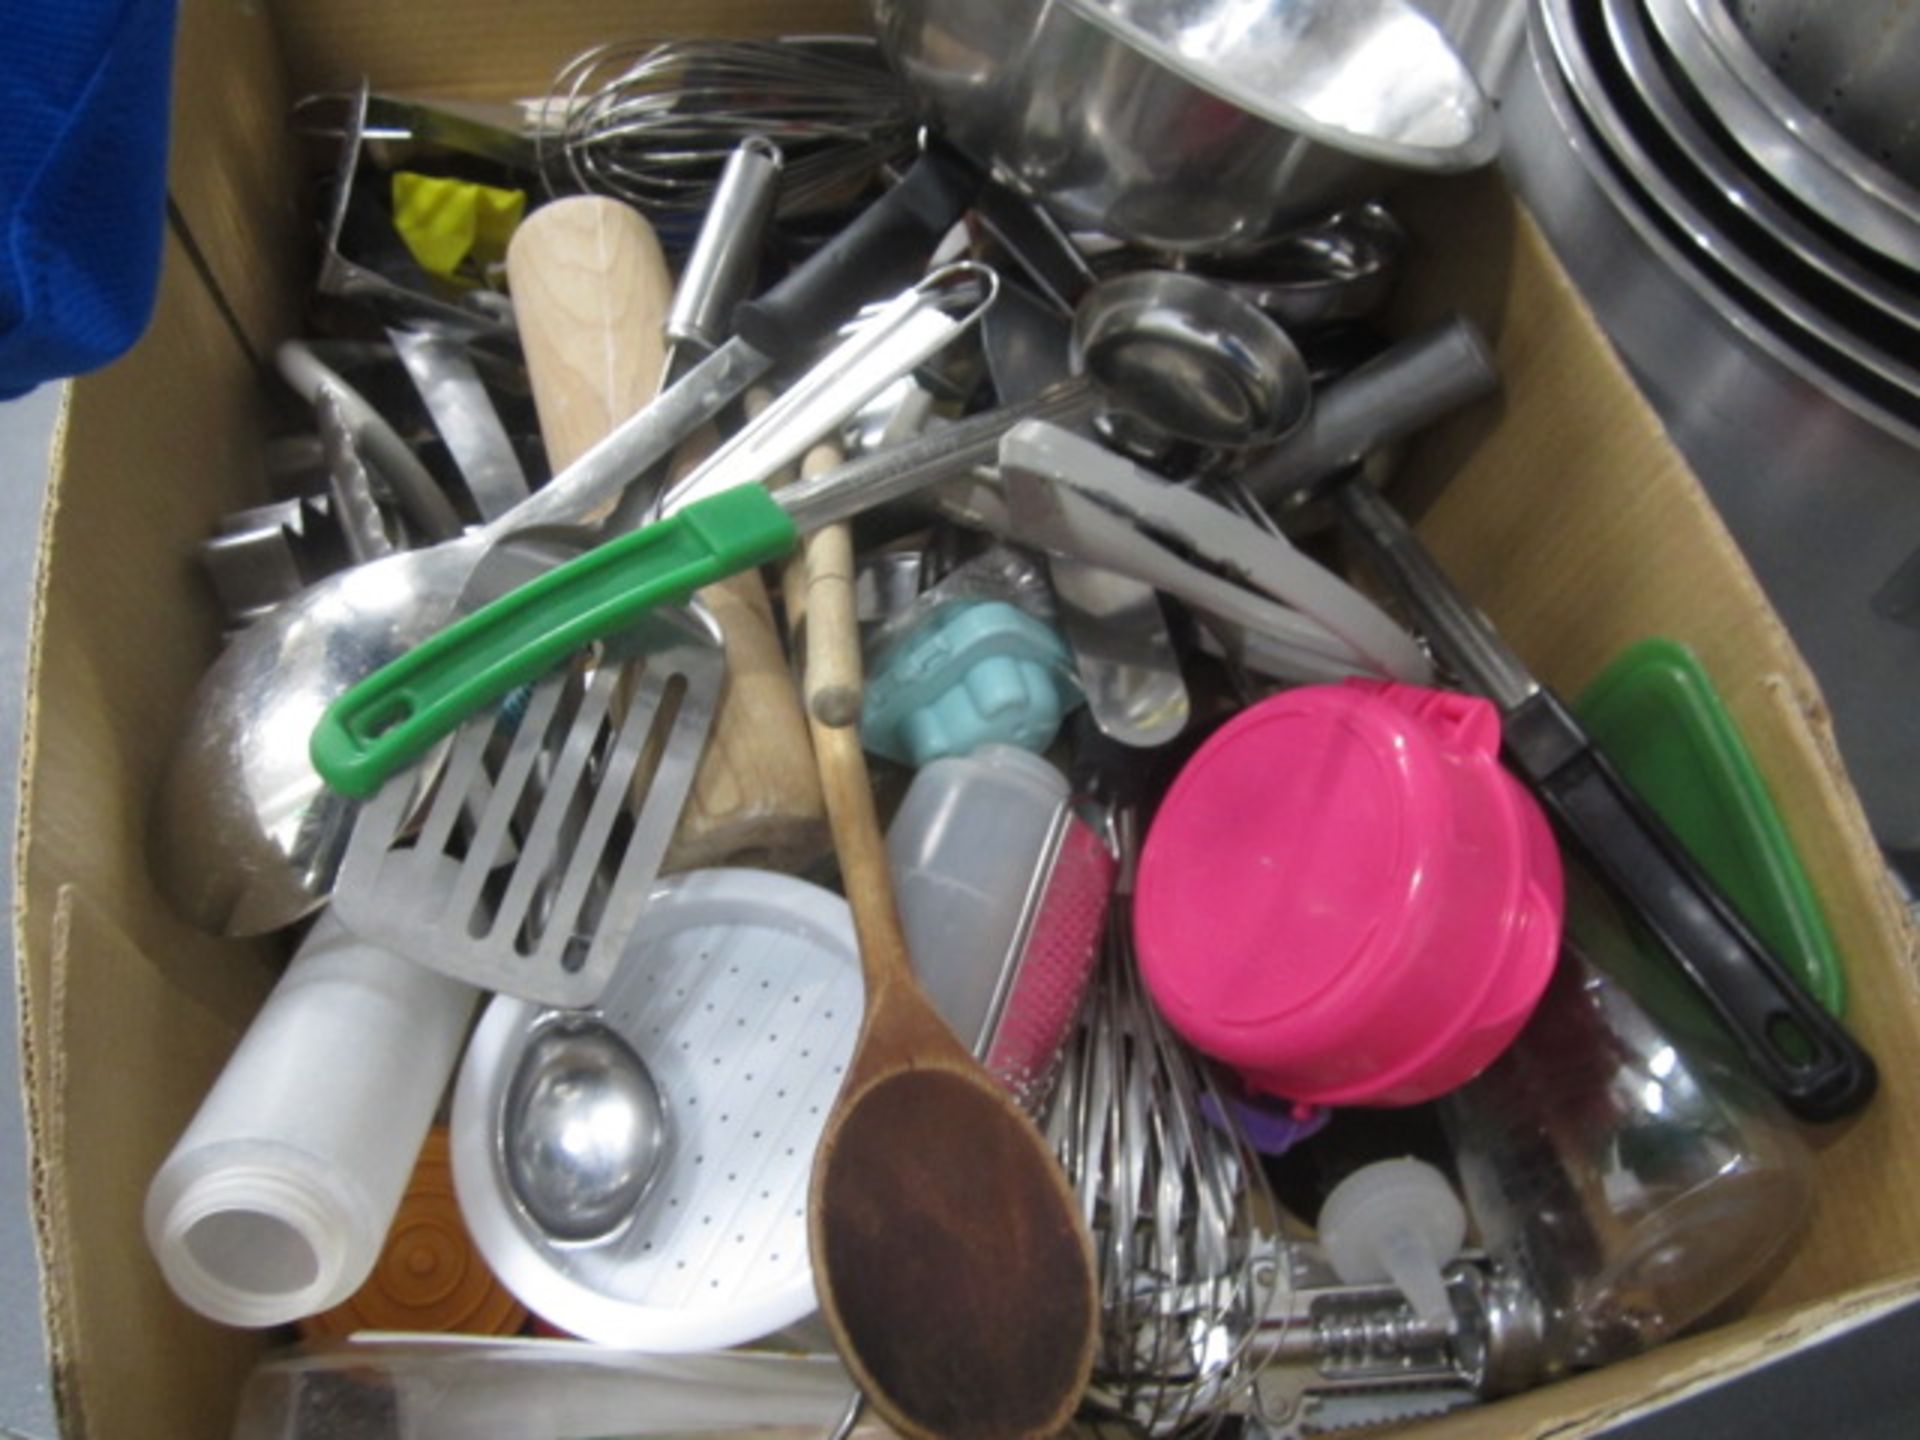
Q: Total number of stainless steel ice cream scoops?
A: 1